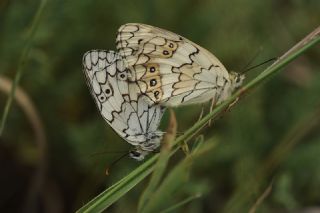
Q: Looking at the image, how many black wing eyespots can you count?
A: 8